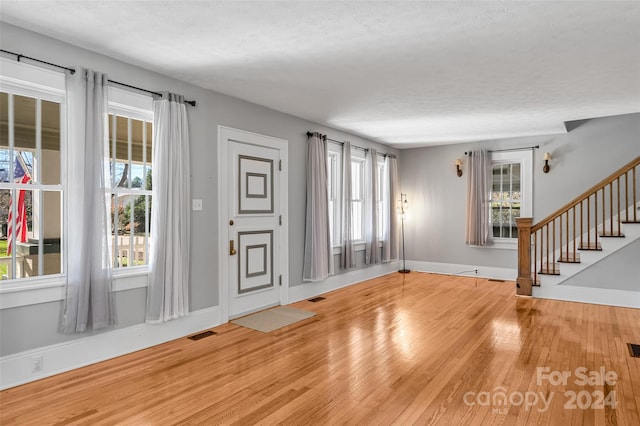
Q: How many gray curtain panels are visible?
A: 7